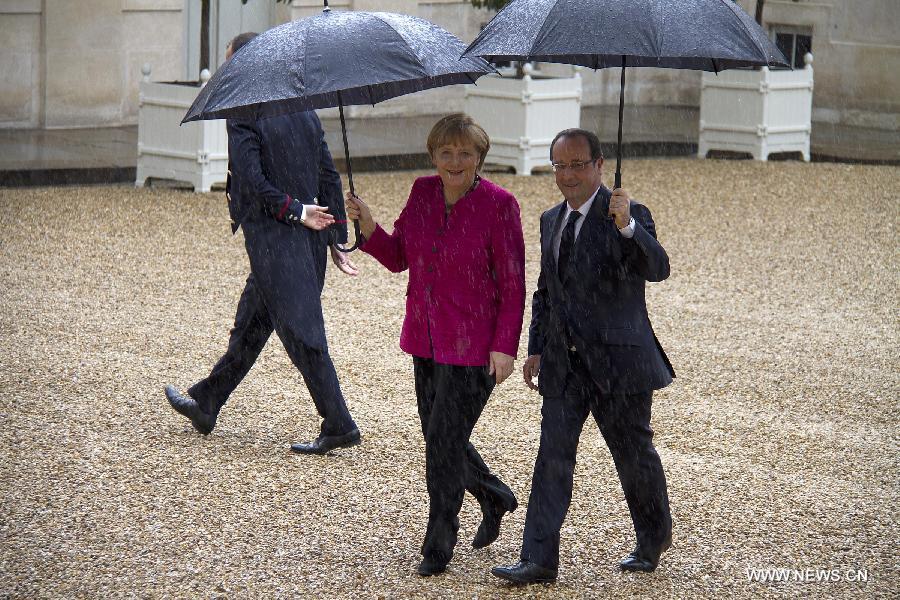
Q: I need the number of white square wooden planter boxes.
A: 3